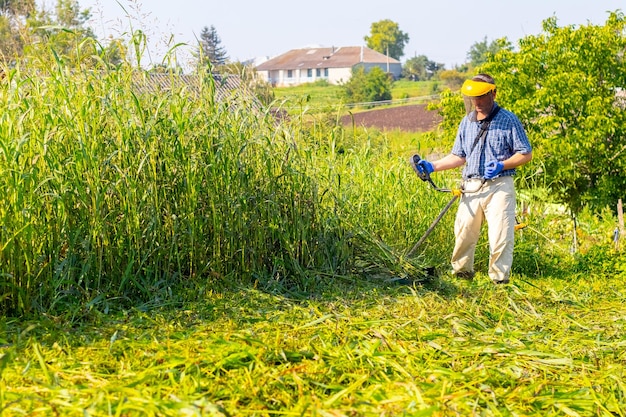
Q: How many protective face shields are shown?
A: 1